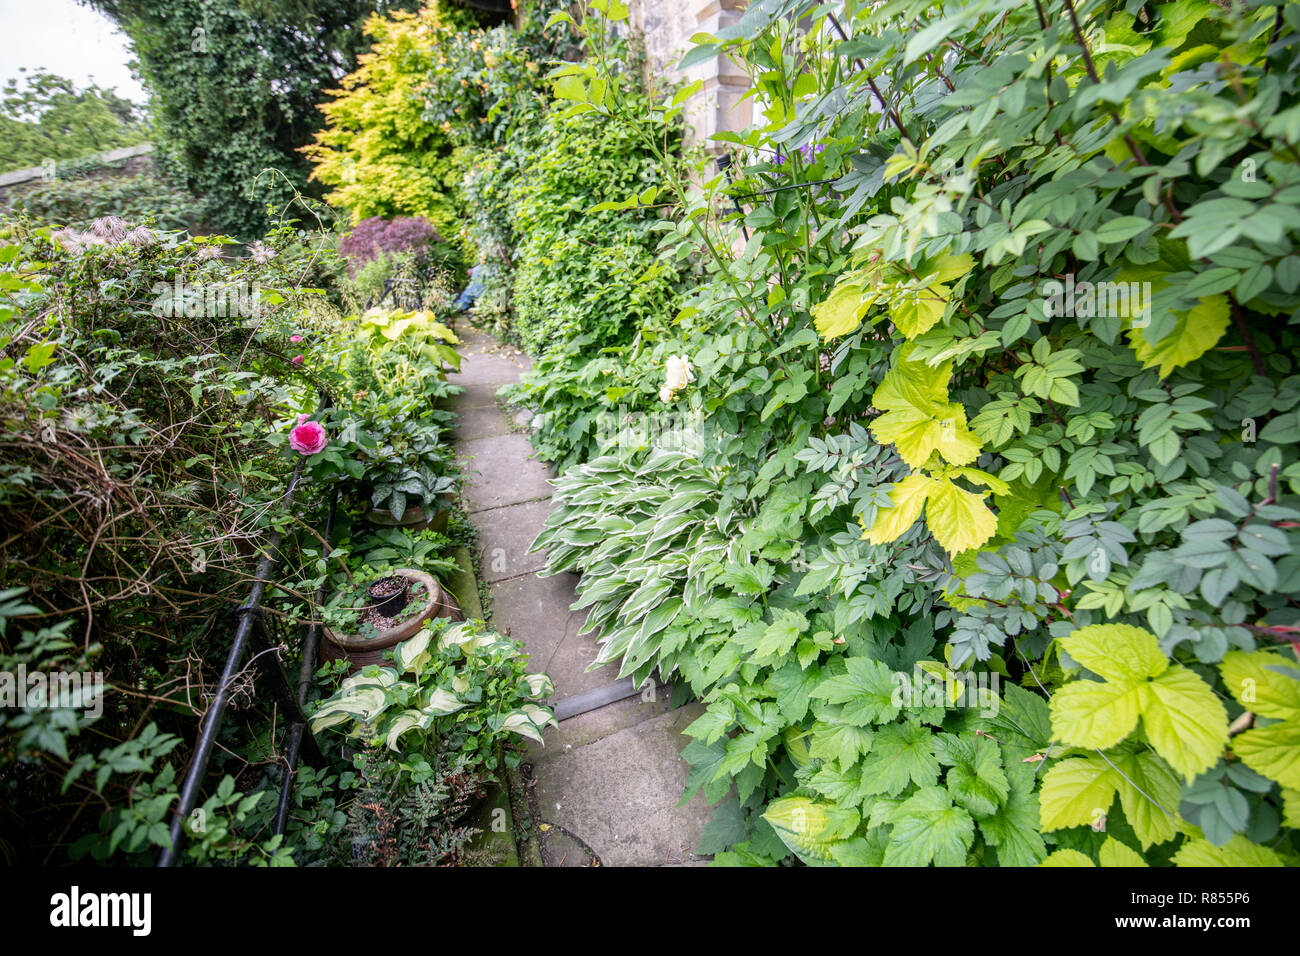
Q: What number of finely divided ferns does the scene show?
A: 1